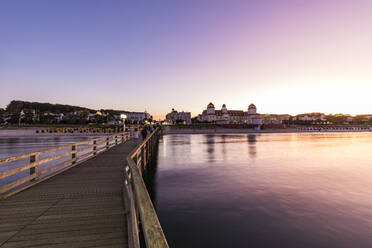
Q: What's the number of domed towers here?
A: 3